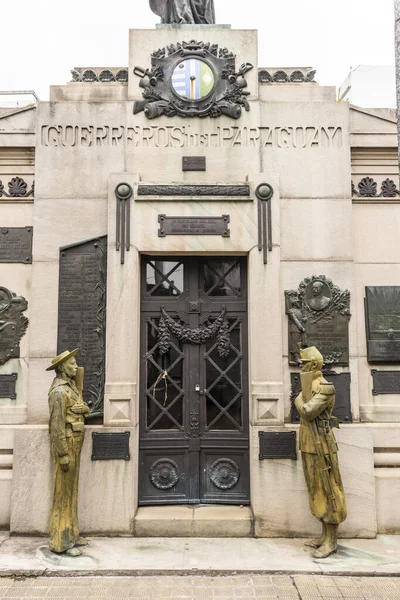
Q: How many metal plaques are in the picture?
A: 12